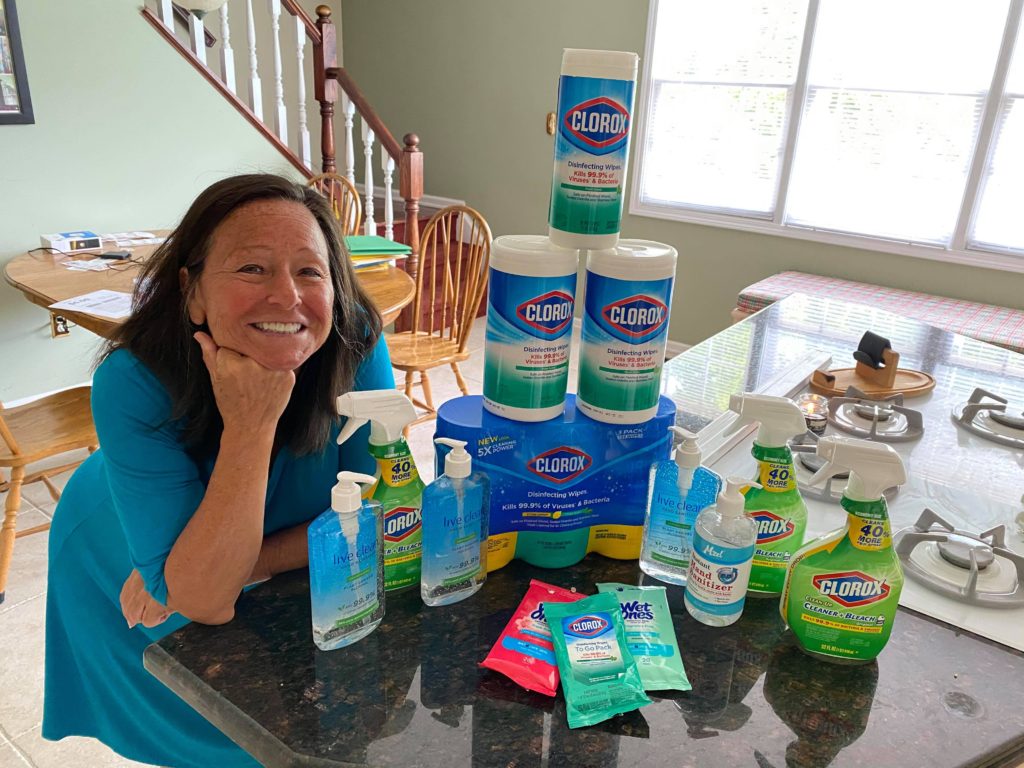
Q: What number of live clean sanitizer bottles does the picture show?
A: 3